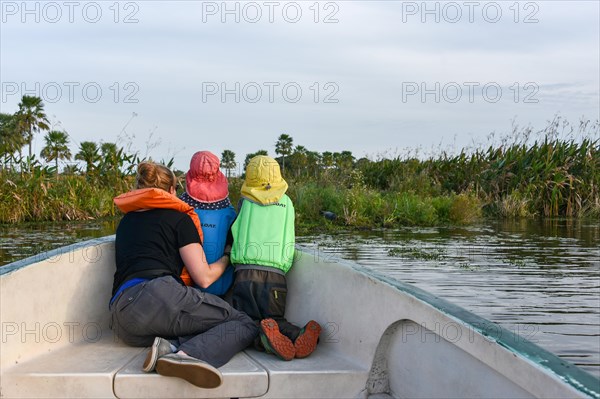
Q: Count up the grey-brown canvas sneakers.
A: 2